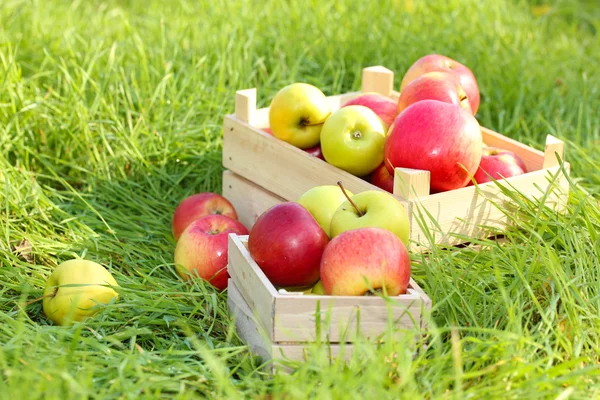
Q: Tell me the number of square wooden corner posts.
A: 4